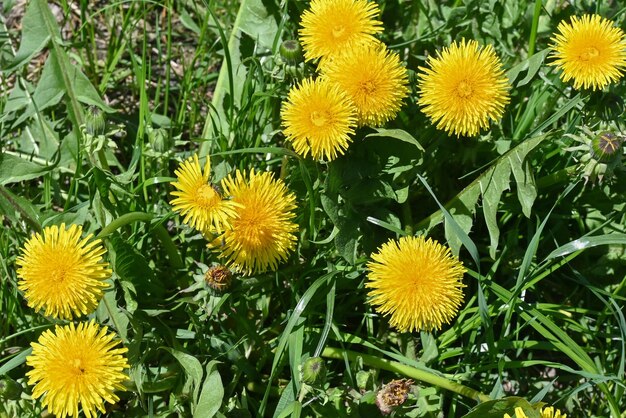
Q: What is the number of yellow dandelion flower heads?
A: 11